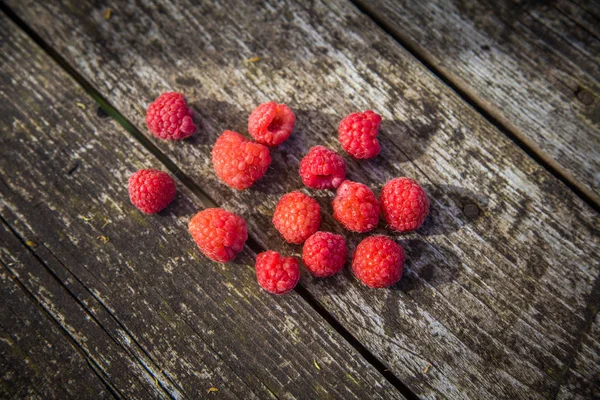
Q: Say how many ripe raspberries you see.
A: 13